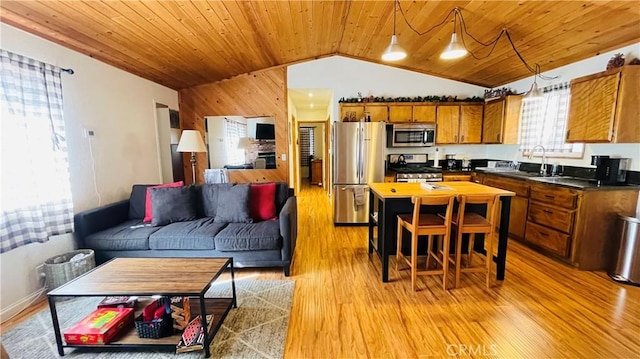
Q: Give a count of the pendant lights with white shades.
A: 3